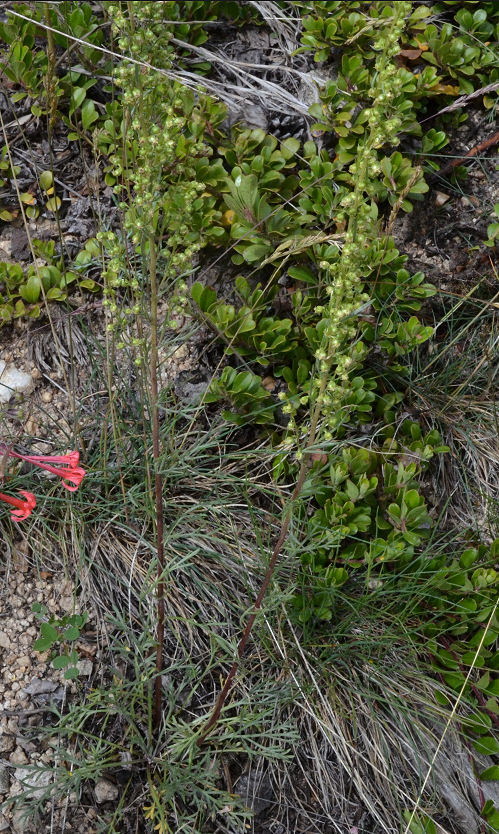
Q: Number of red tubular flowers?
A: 3